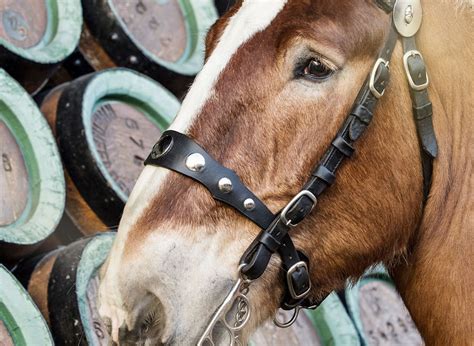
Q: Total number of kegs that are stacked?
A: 8